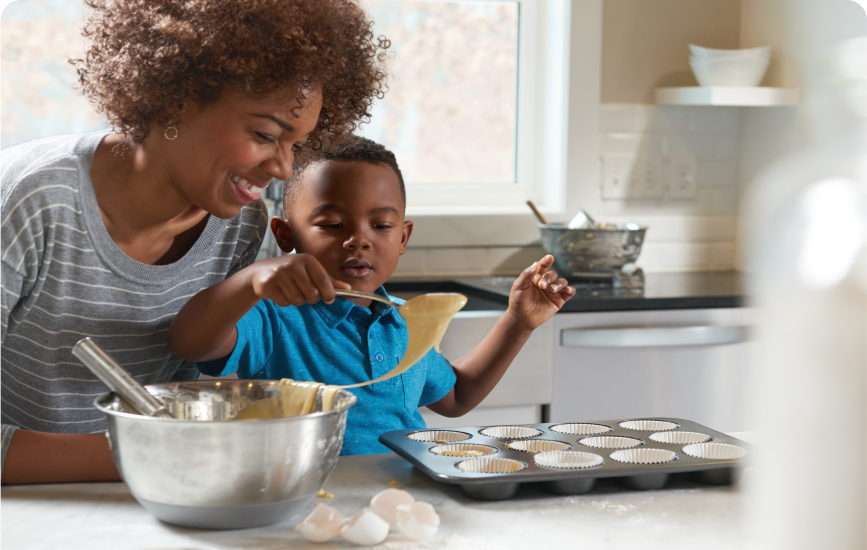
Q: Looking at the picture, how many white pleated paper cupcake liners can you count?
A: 12